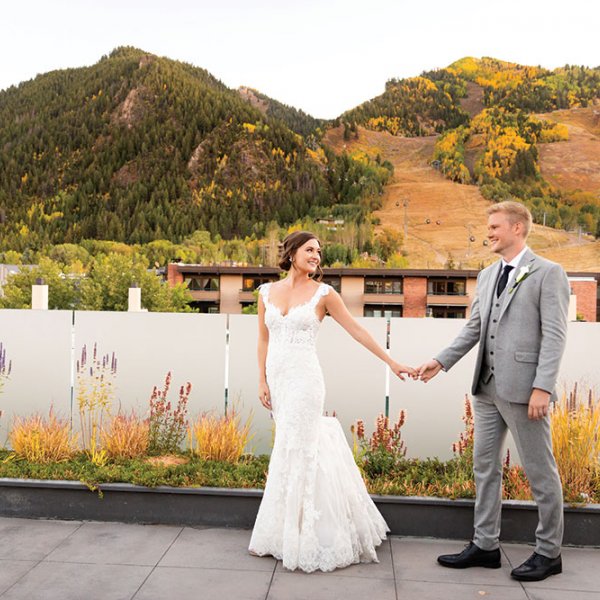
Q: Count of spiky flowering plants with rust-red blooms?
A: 3